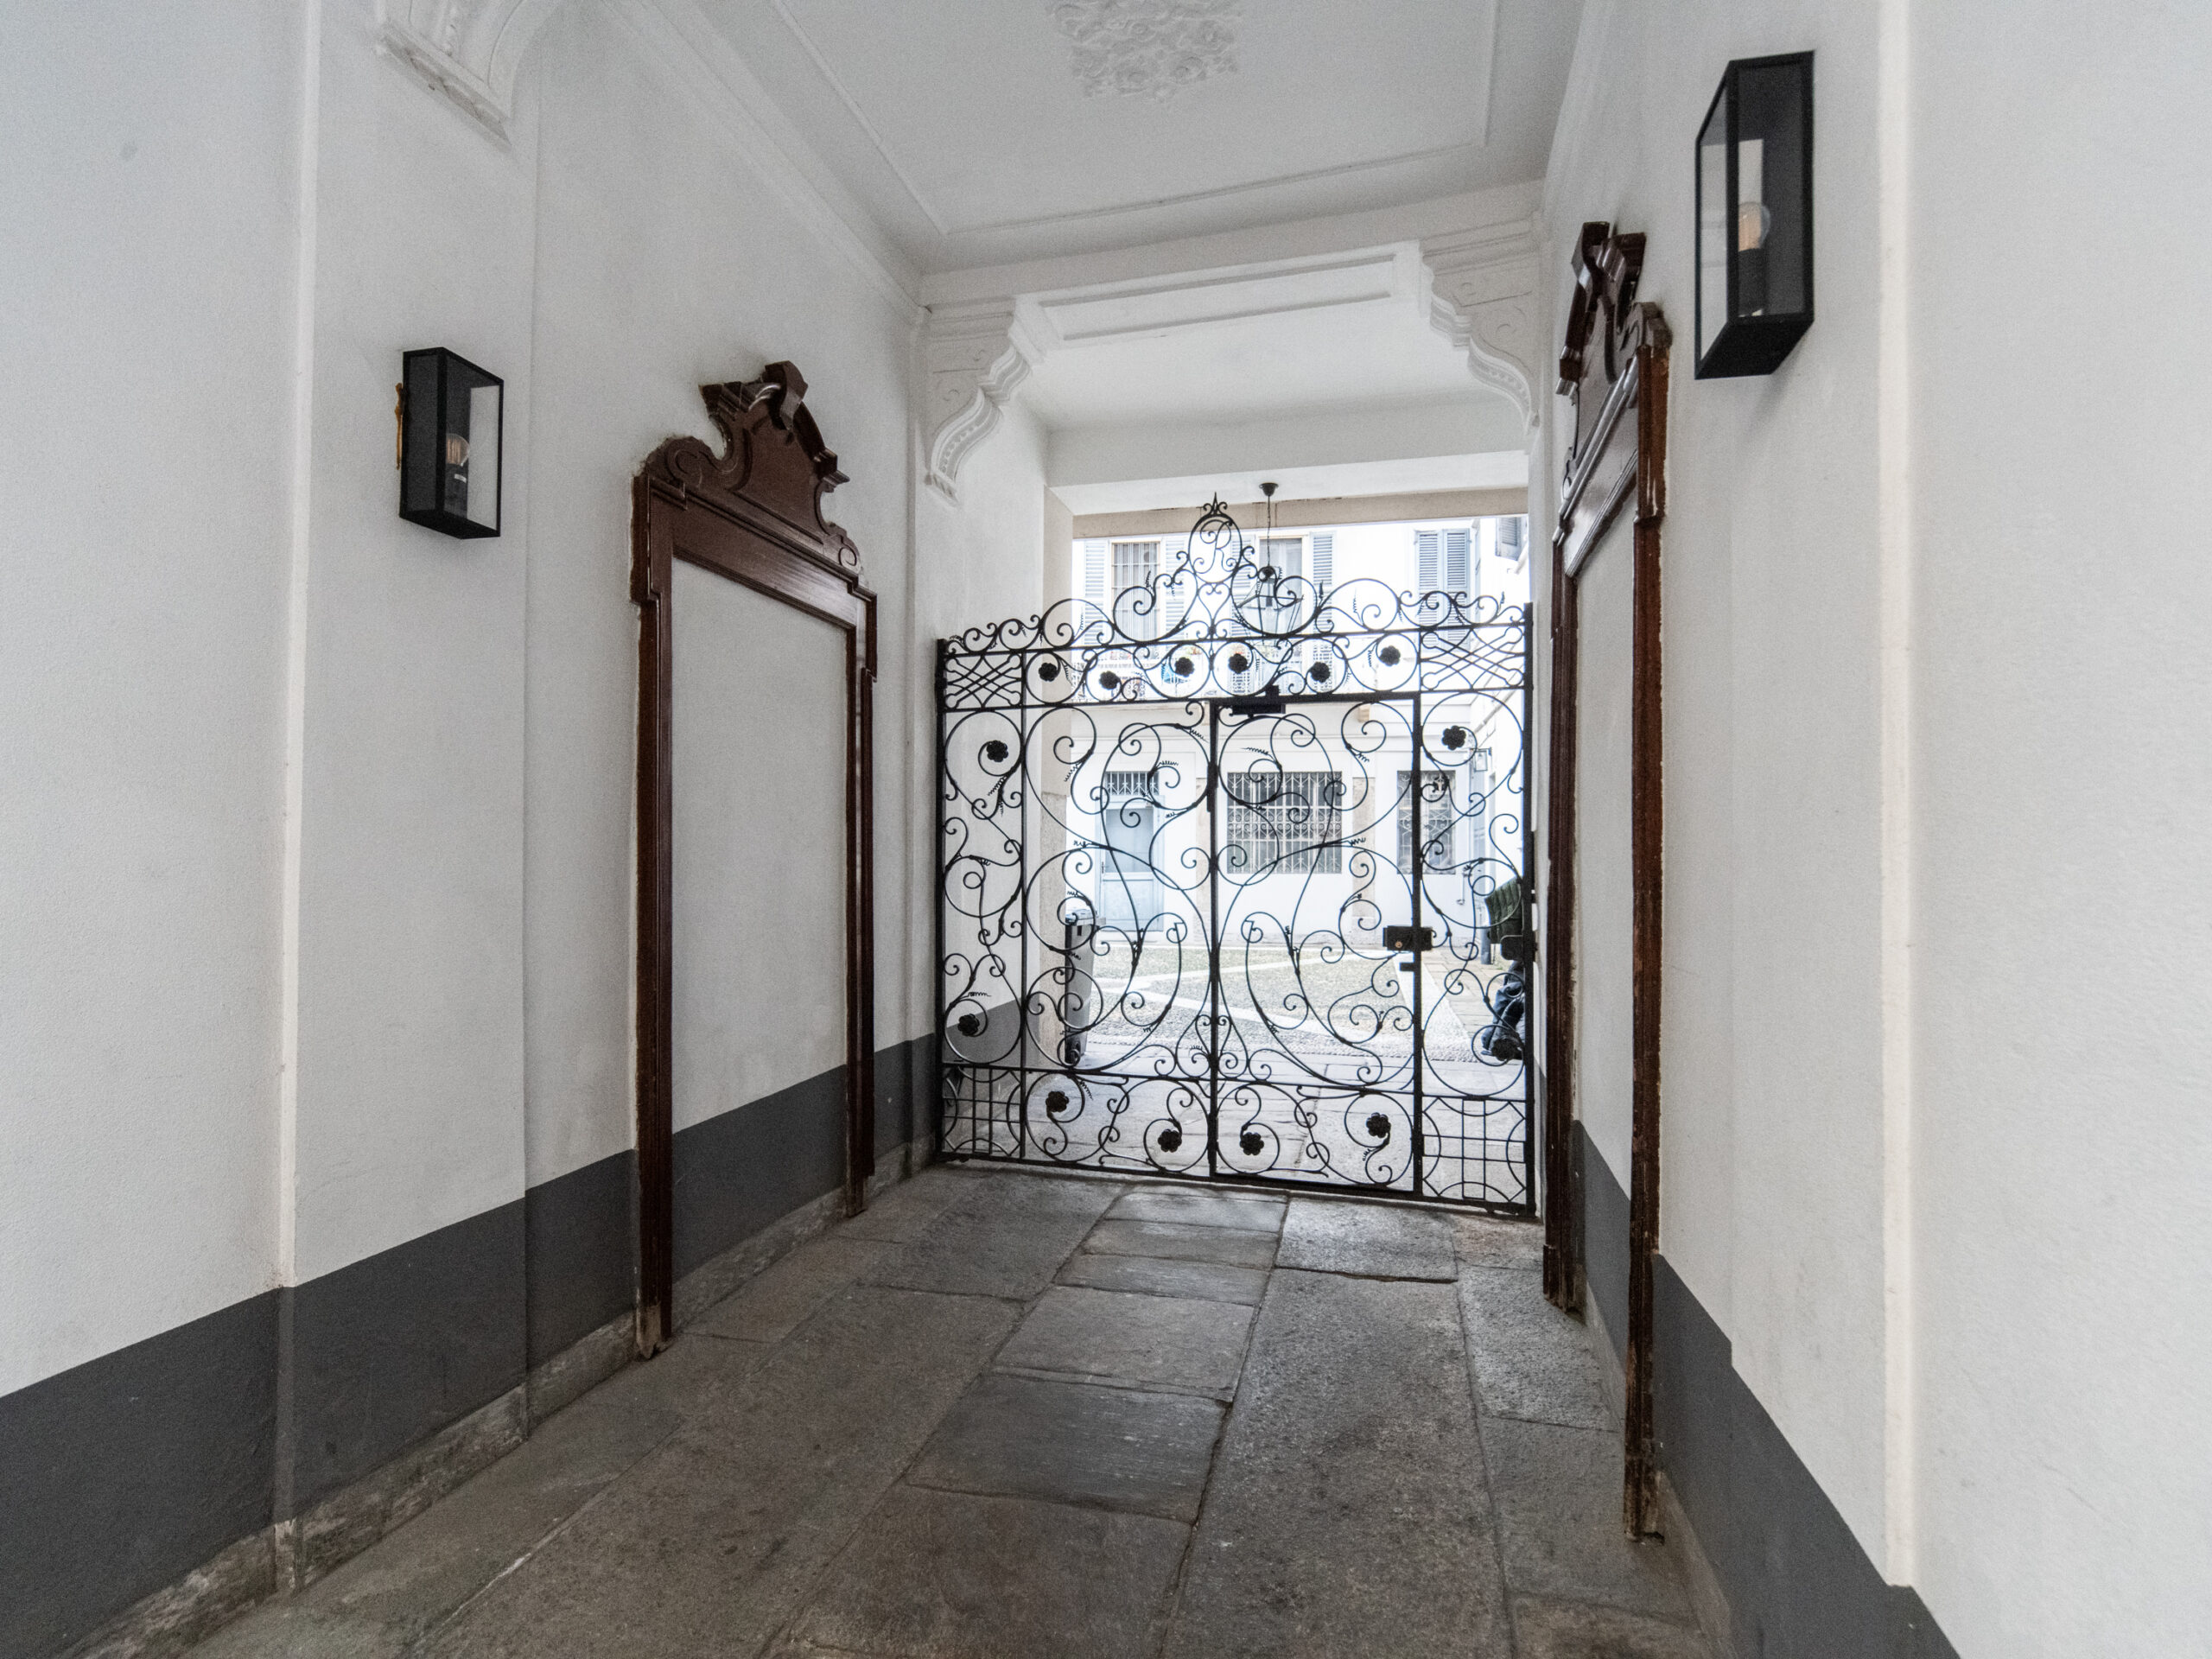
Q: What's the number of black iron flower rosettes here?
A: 14